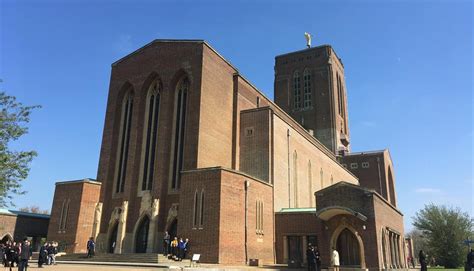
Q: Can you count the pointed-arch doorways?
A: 4